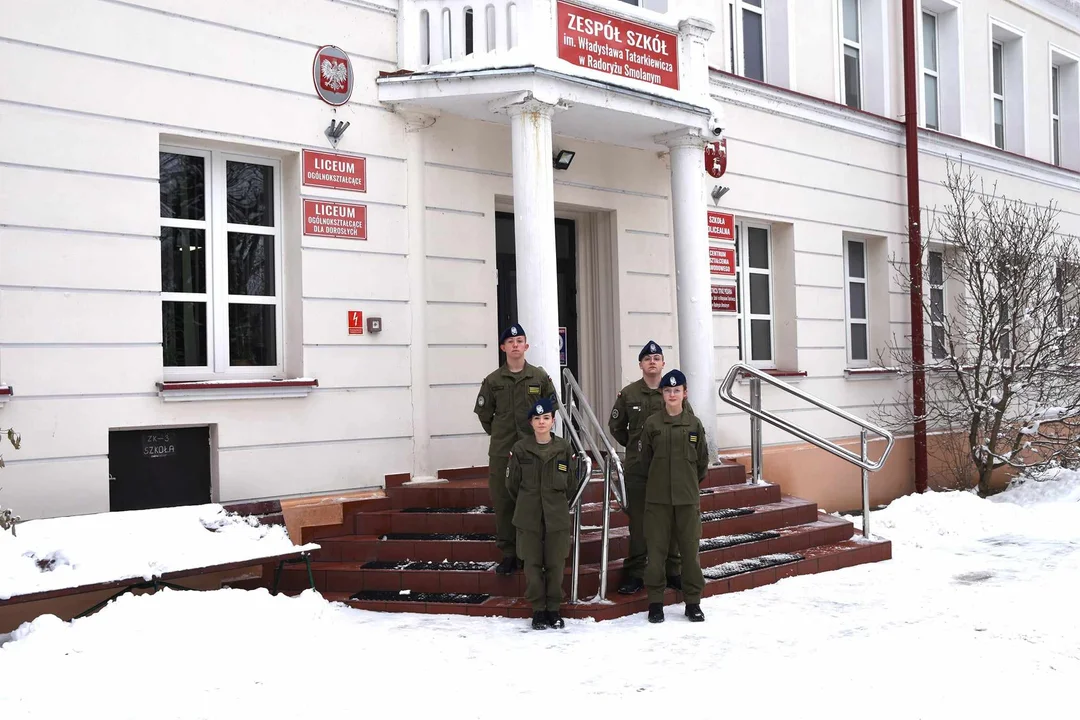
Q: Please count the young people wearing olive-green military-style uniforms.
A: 4